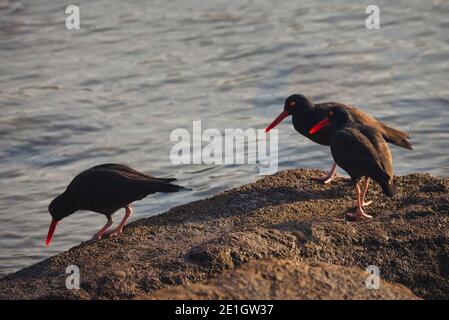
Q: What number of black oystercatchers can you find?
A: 3